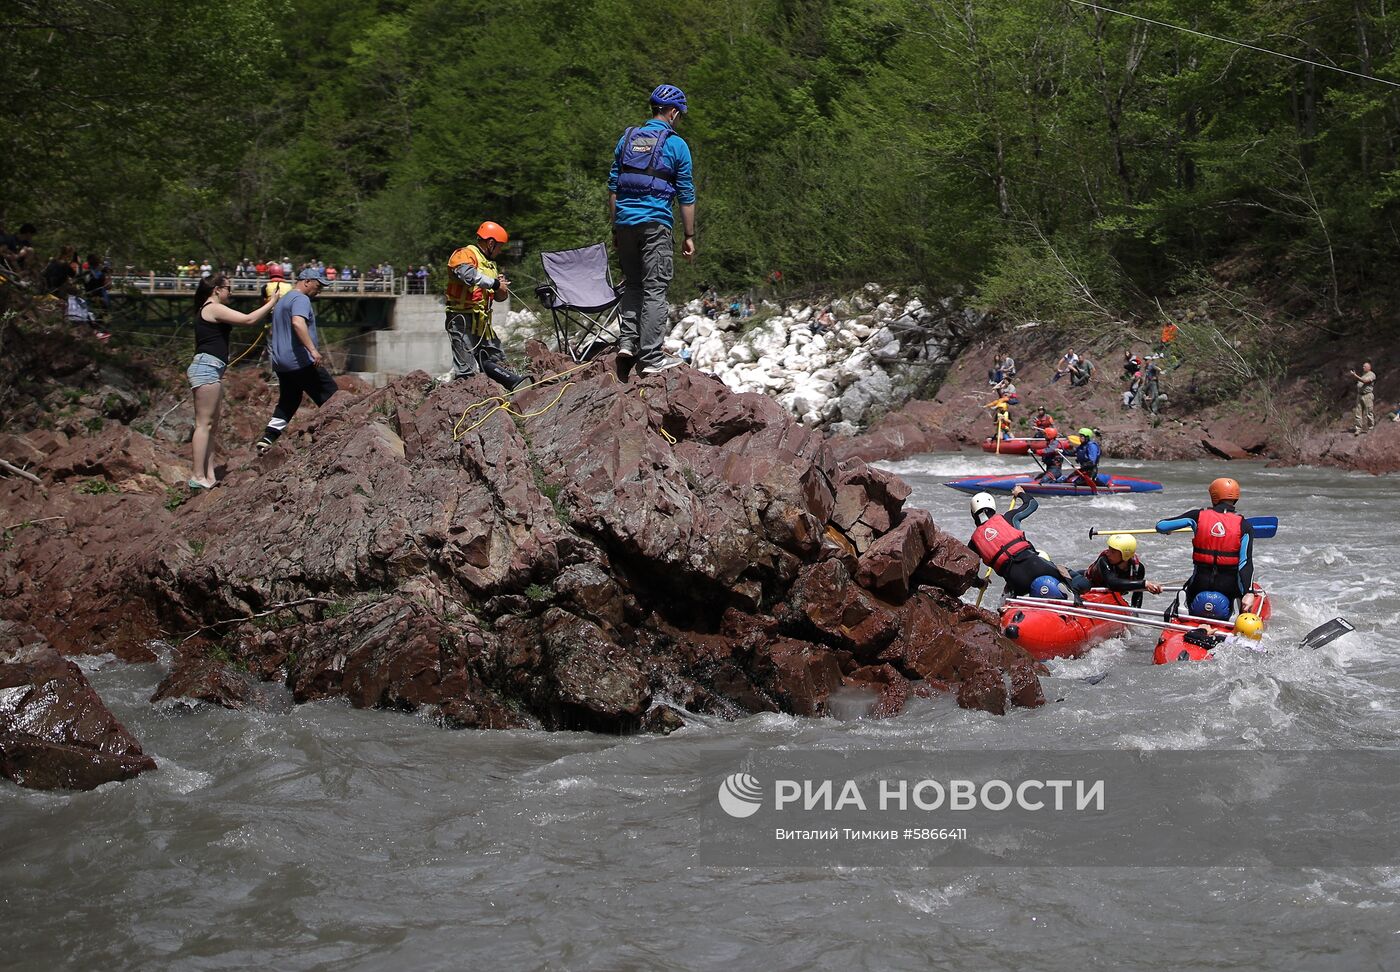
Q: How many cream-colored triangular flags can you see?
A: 0